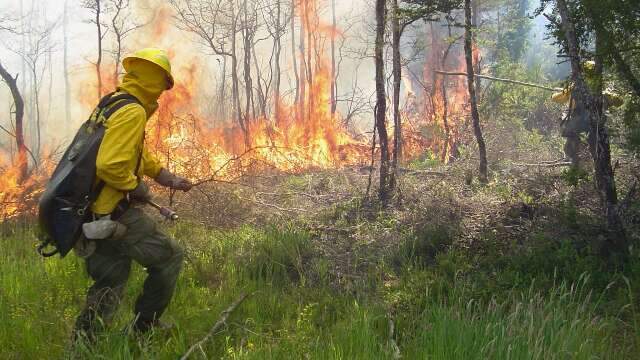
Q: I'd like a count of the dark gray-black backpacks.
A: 1